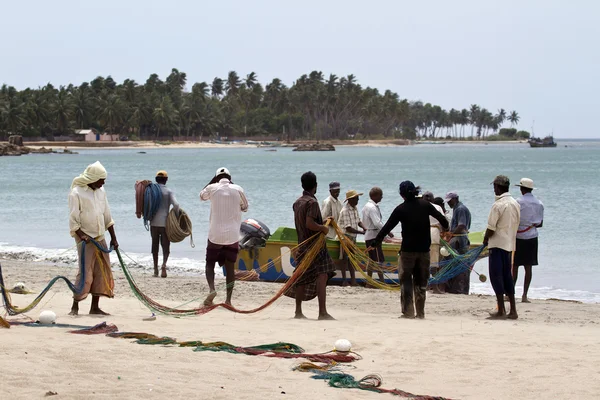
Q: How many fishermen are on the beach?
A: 13